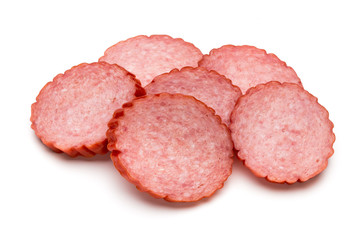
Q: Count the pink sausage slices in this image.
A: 6